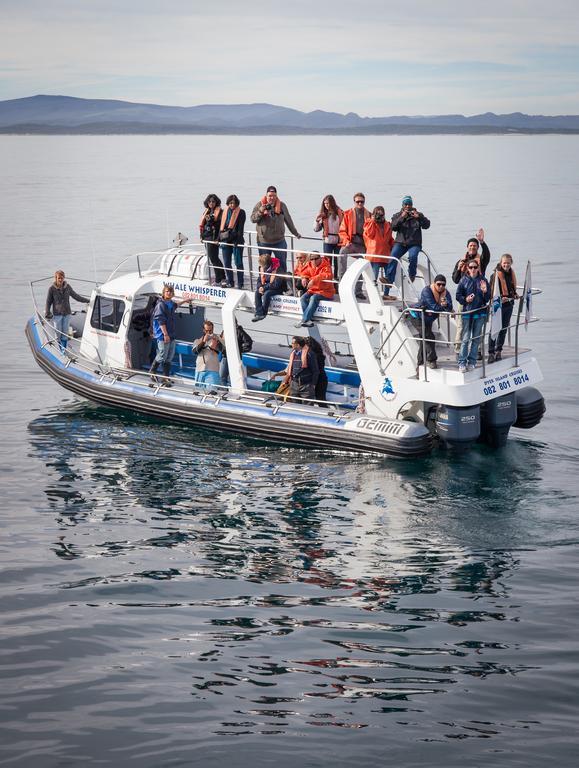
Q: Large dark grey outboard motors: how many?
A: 2